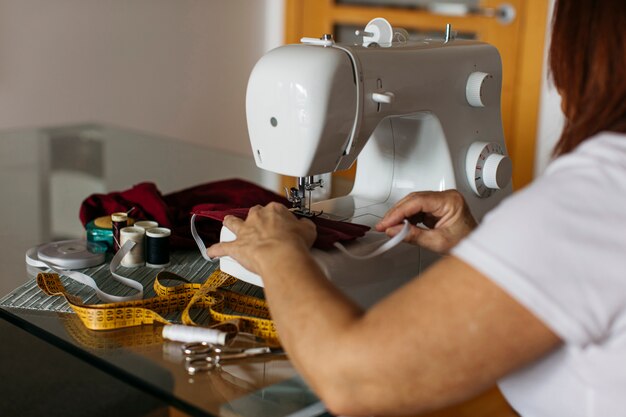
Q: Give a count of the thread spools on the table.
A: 5